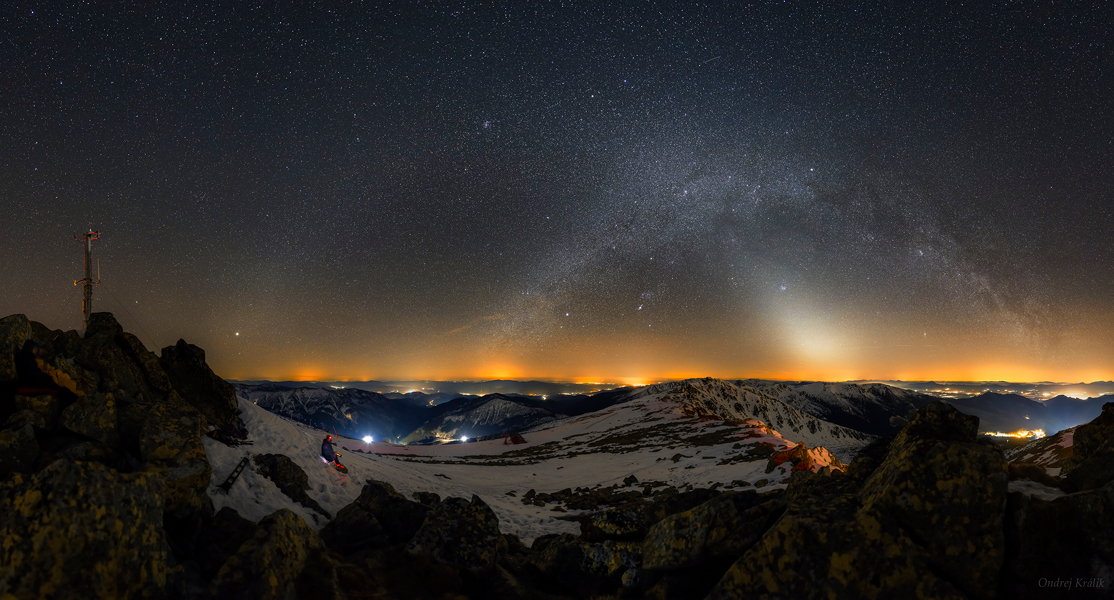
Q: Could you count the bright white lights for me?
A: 2